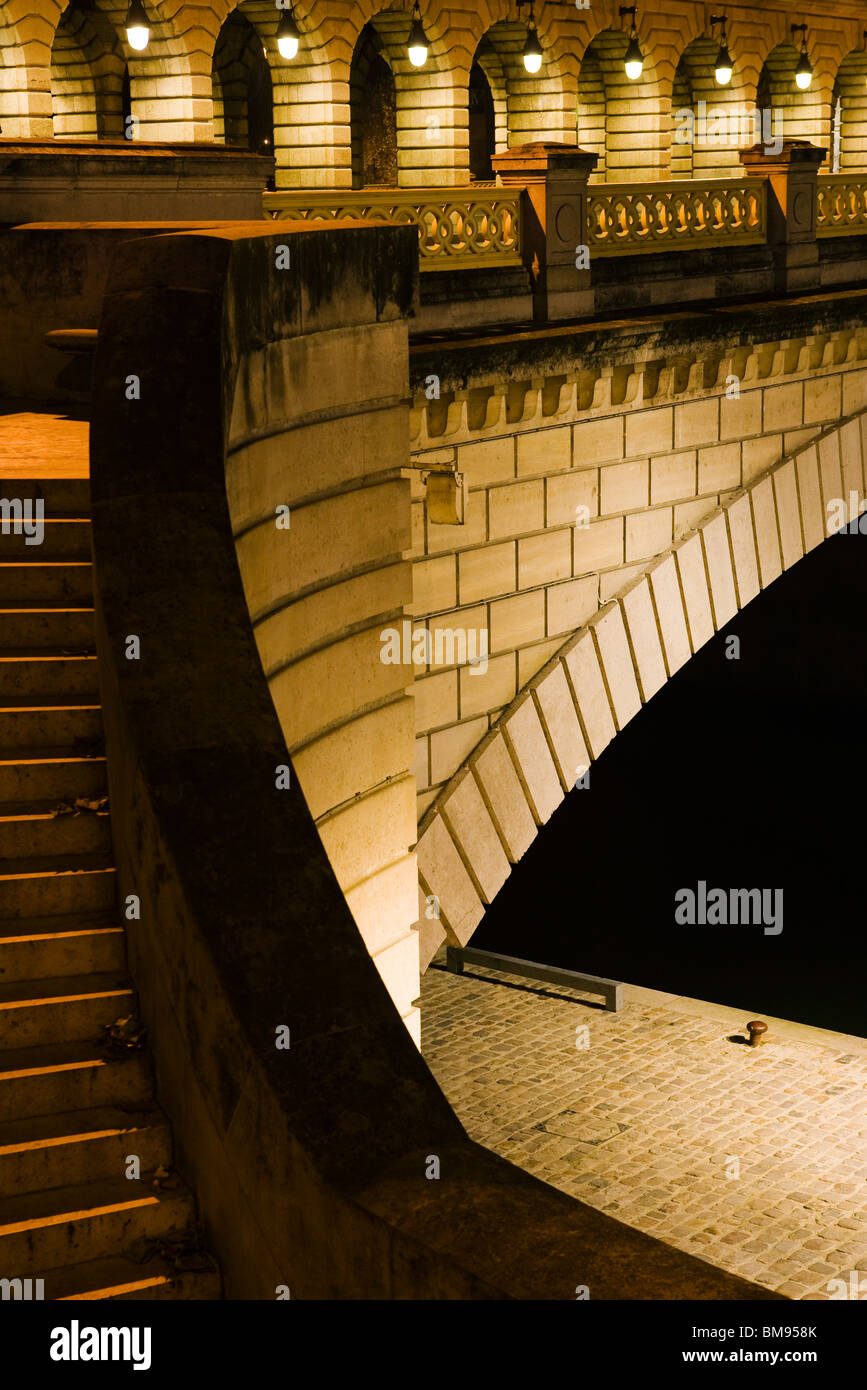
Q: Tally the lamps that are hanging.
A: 7